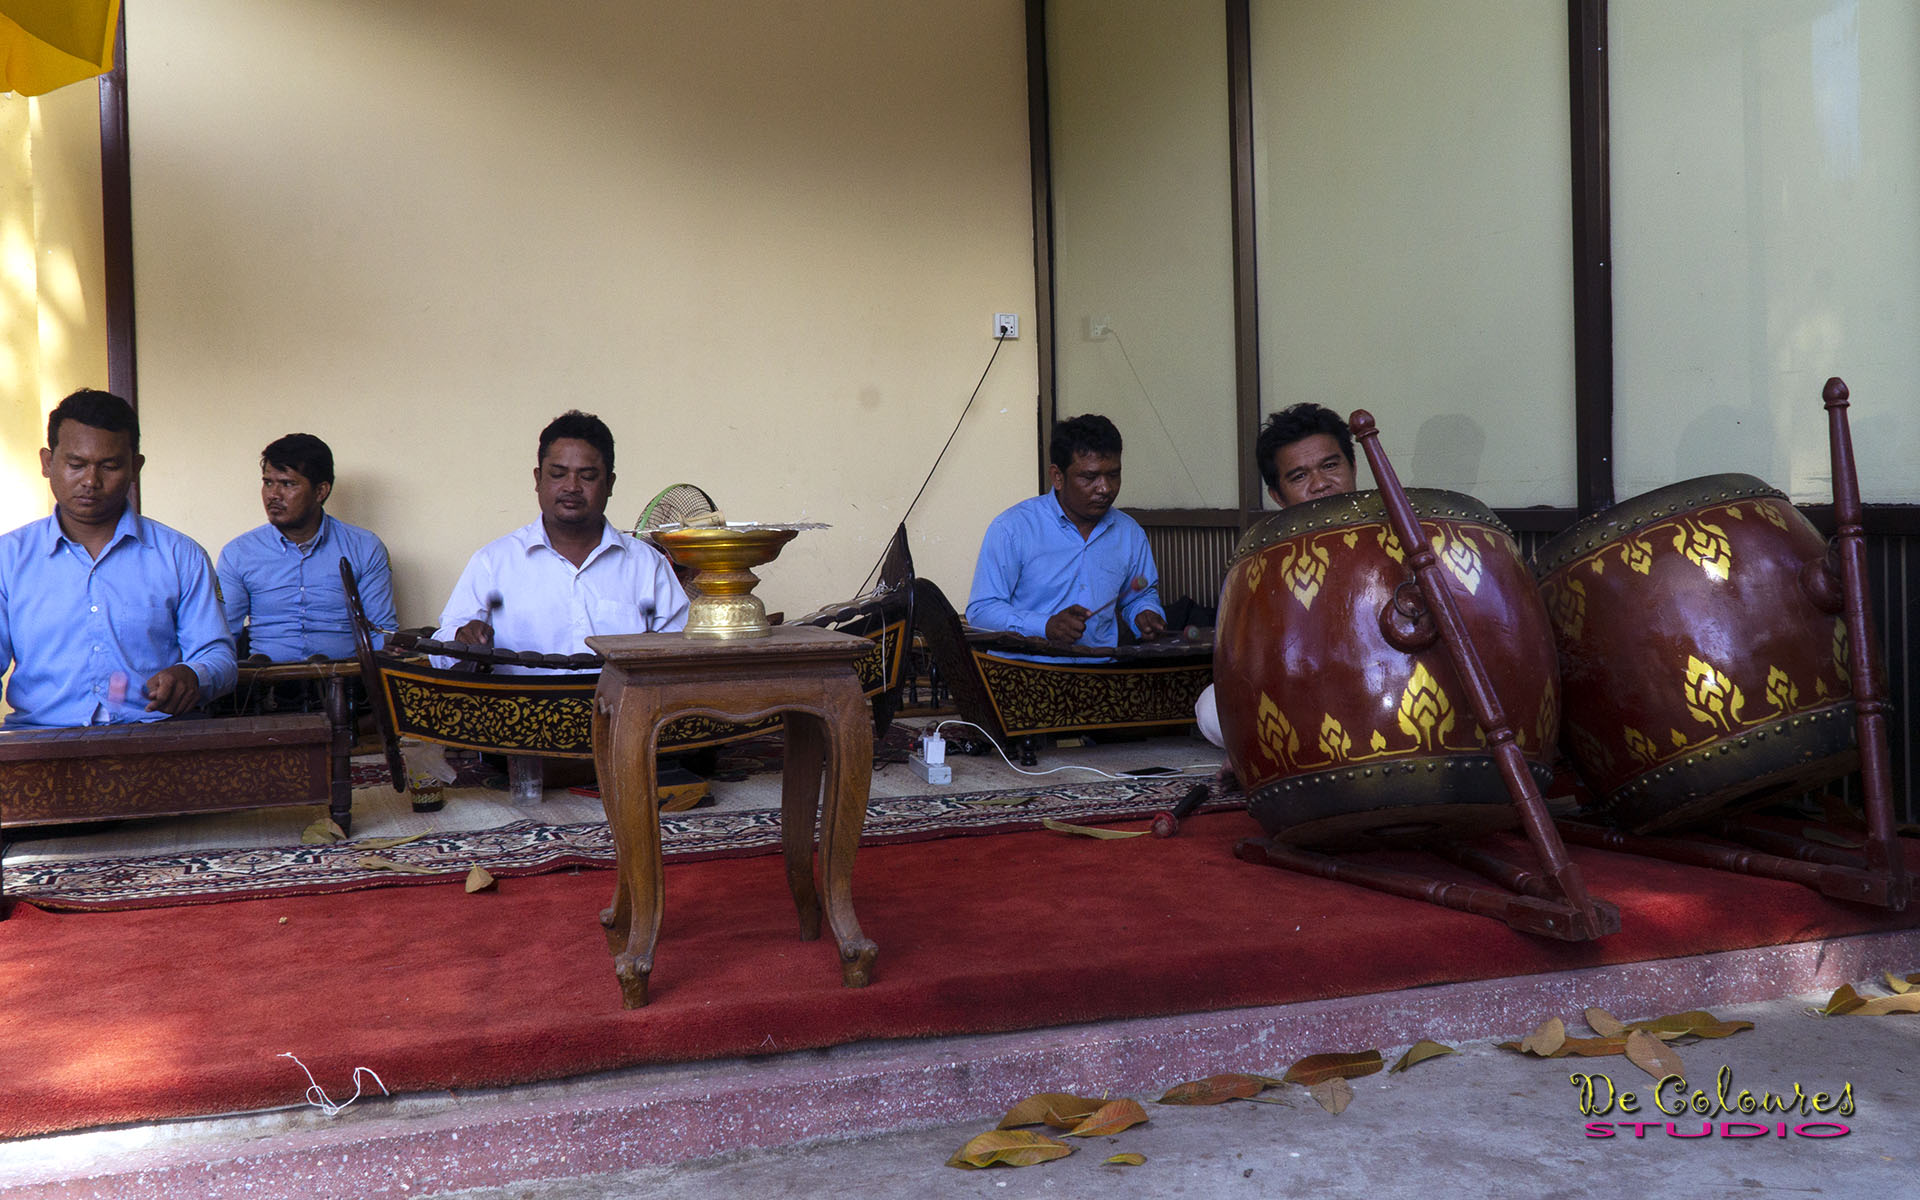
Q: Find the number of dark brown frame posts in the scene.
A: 4